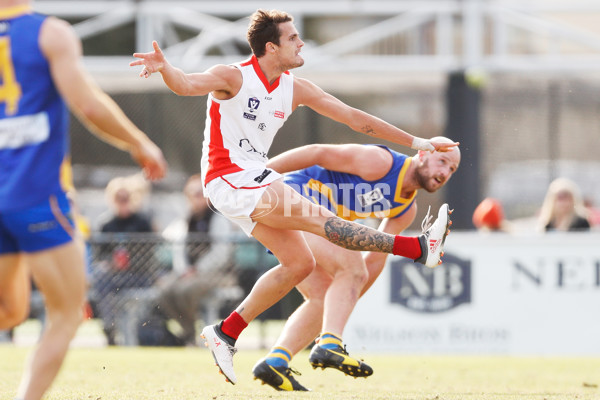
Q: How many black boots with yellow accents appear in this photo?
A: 2